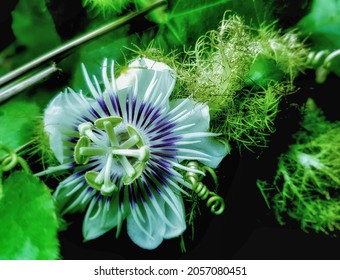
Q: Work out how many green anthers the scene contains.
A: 5